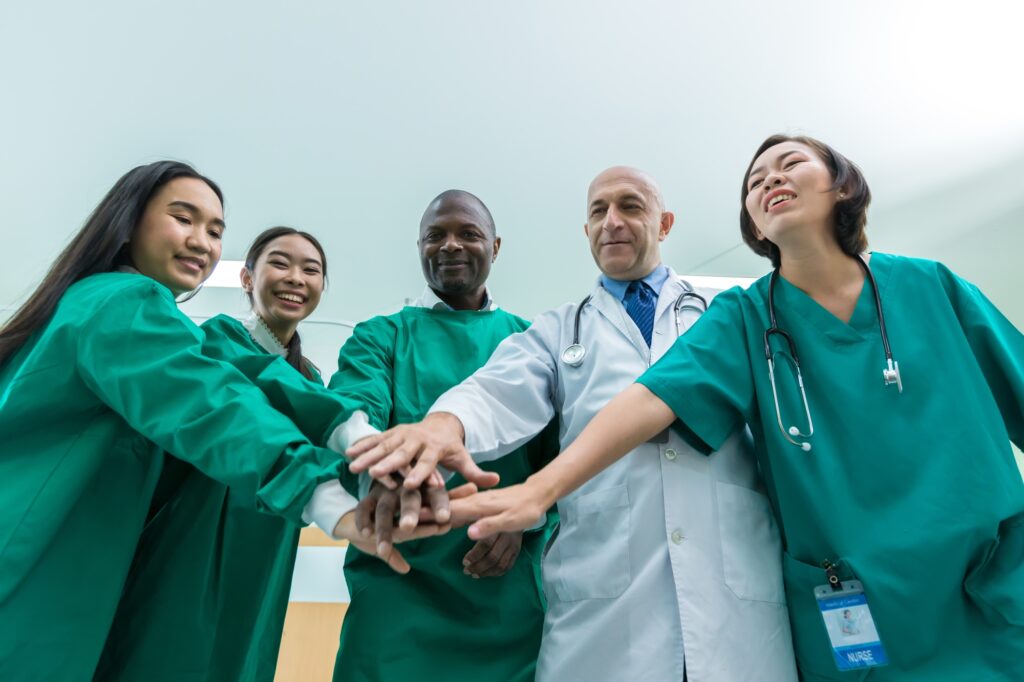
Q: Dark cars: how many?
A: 0